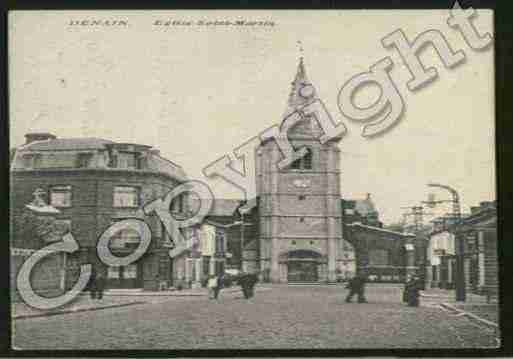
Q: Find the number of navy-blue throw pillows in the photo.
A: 0